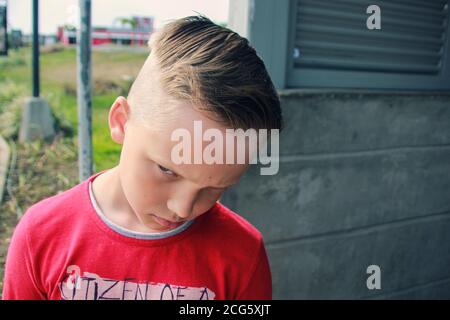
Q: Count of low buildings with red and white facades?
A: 1